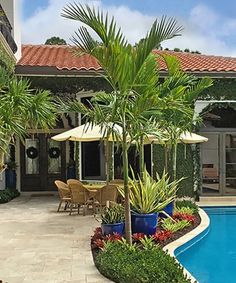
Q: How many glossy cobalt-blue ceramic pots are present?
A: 3